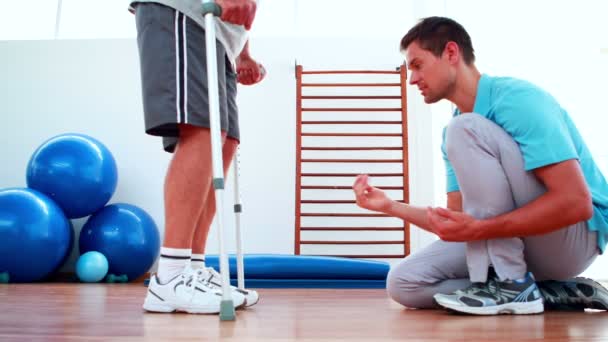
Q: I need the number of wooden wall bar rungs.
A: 15